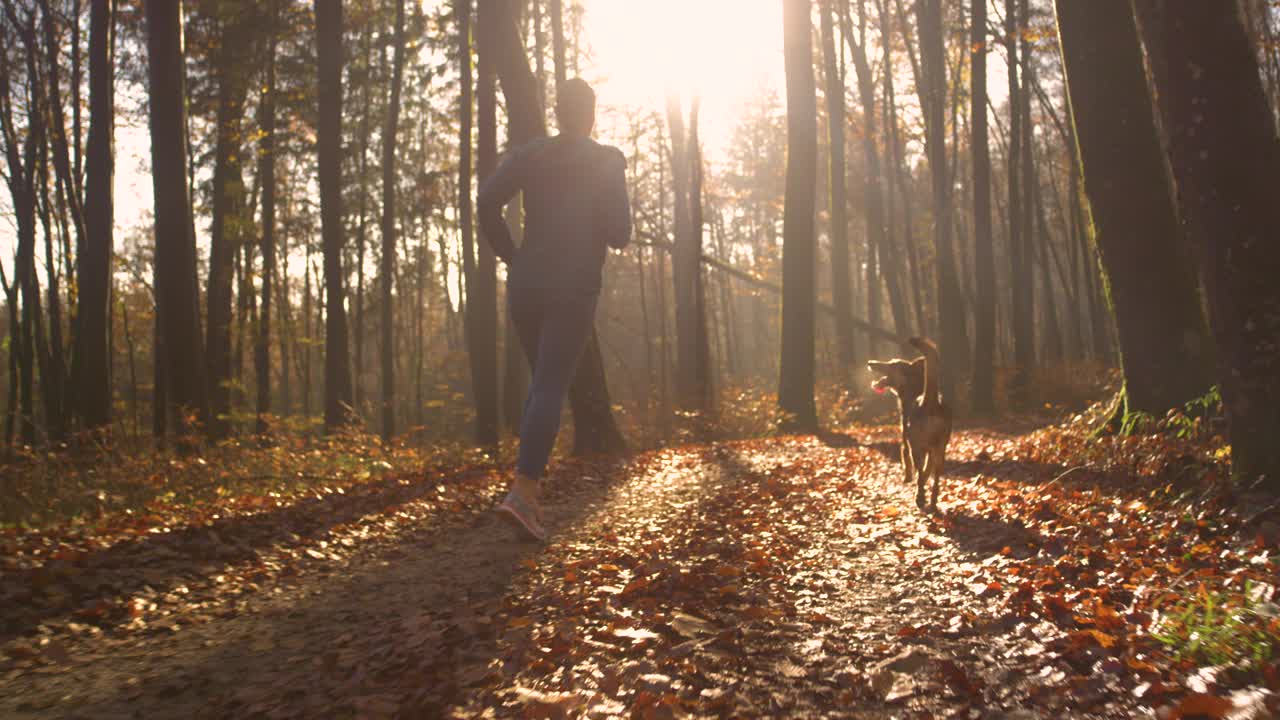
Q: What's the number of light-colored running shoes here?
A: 1